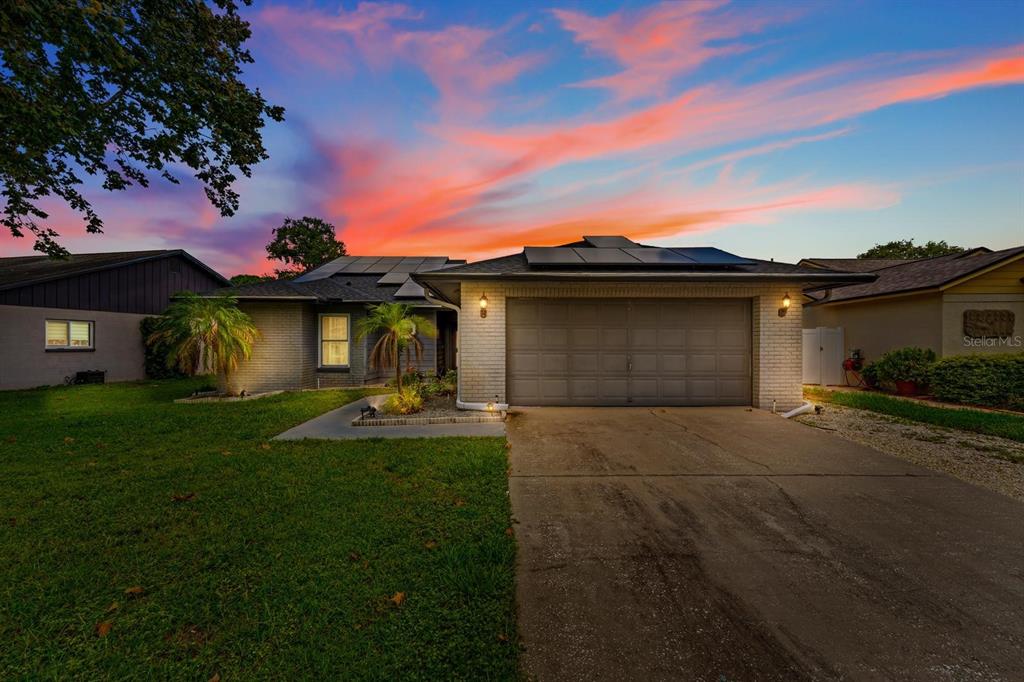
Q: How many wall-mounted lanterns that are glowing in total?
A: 2